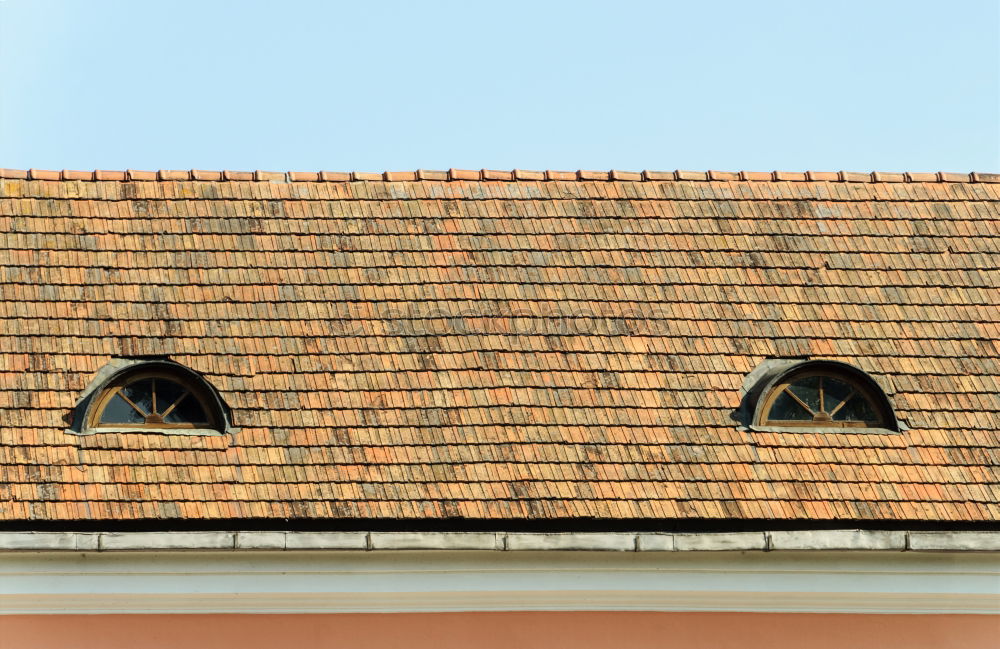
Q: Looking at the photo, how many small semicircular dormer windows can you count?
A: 2